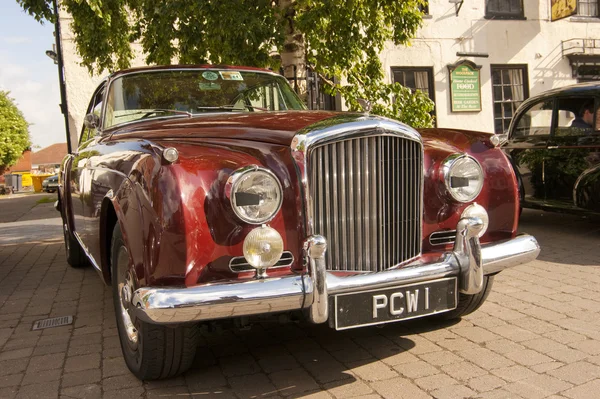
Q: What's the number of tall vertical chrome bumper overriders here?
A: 2